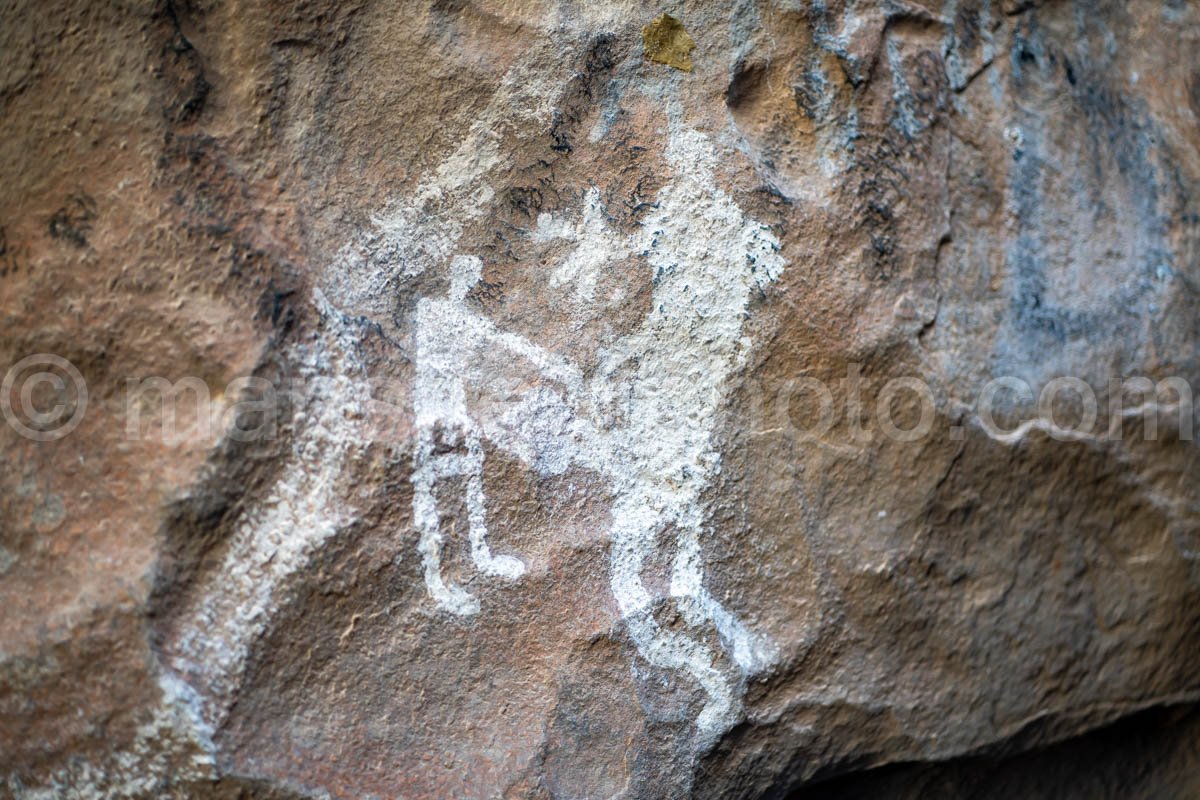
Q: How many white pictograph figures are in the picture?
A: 2